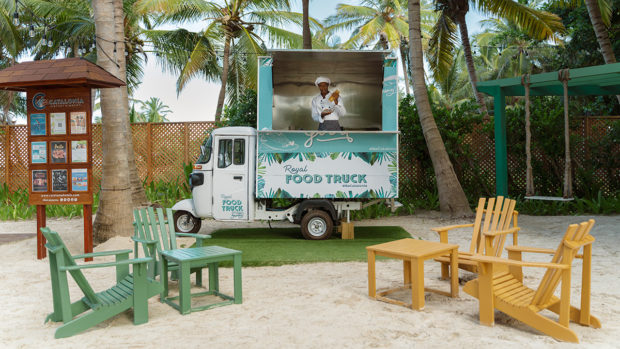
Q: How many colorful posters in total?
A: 9